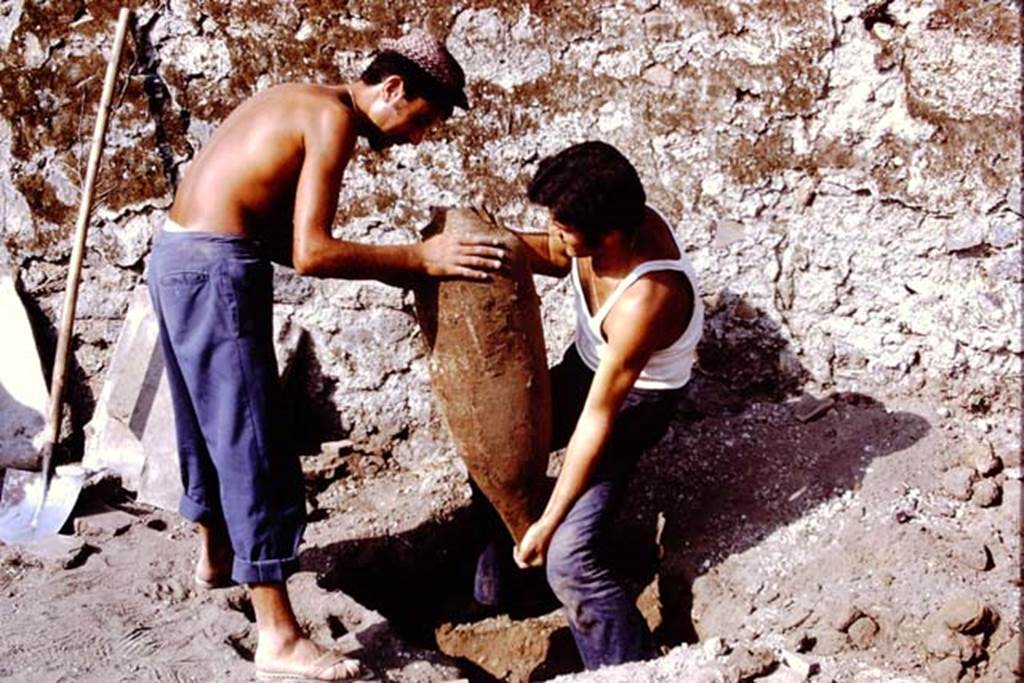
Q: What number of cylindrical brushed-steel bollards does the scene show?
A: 0